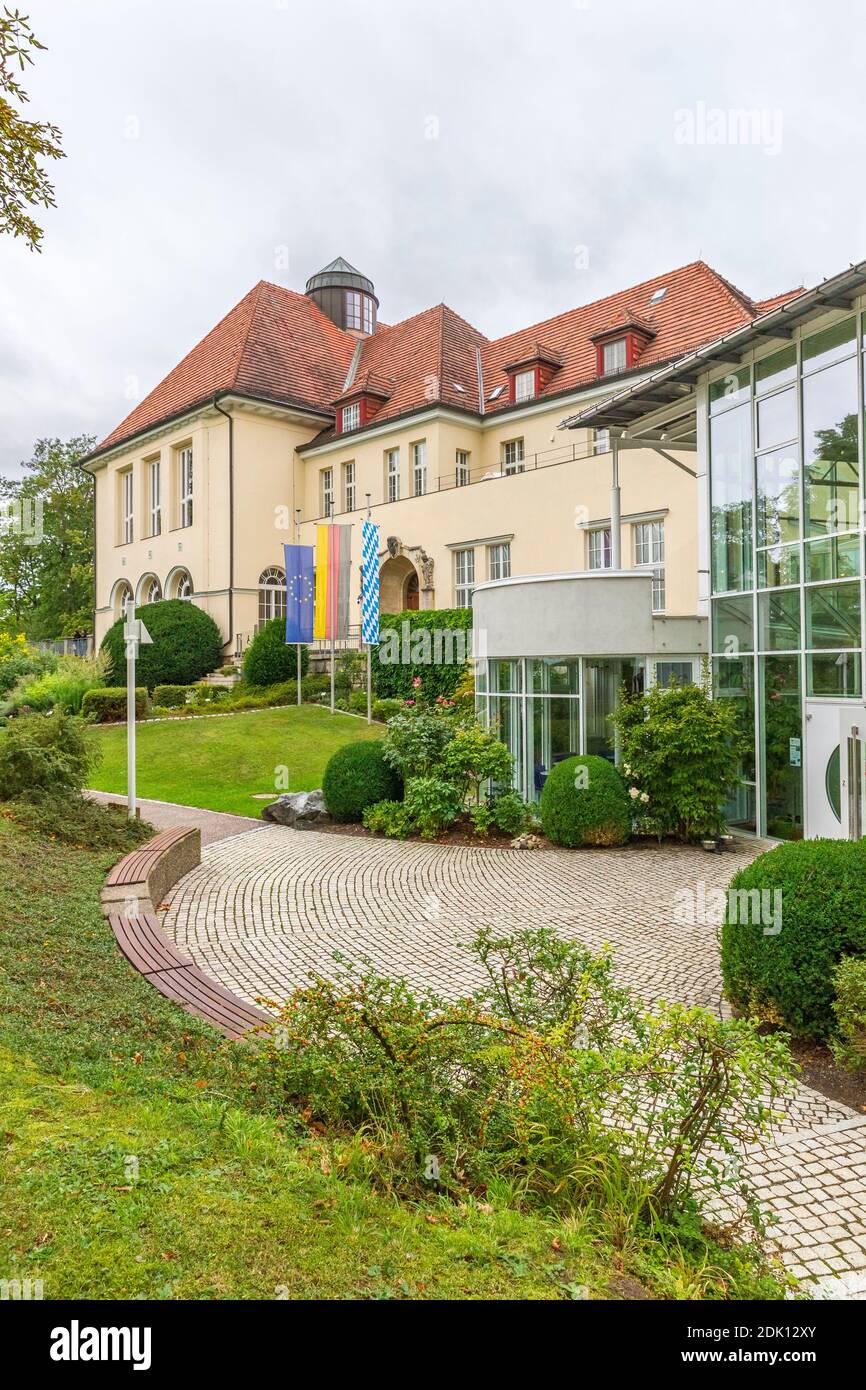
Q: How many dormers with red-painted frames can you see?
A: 3